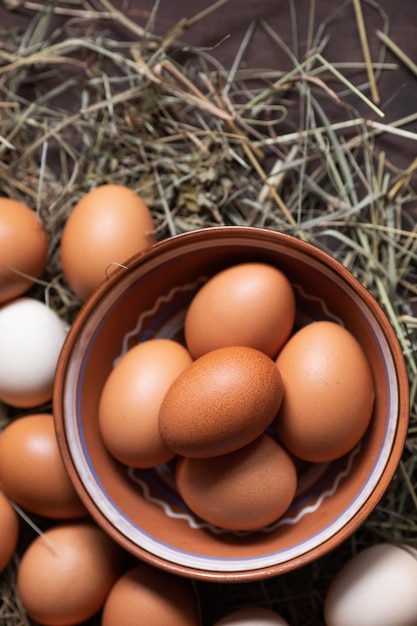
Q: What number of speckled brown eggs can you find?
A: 1